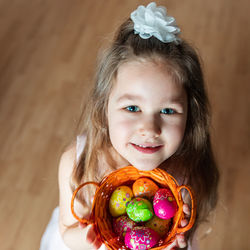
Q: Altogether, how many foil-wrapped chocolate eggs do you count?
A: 0